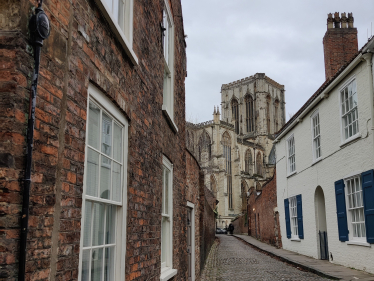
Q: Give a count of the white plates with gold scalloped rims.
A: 0